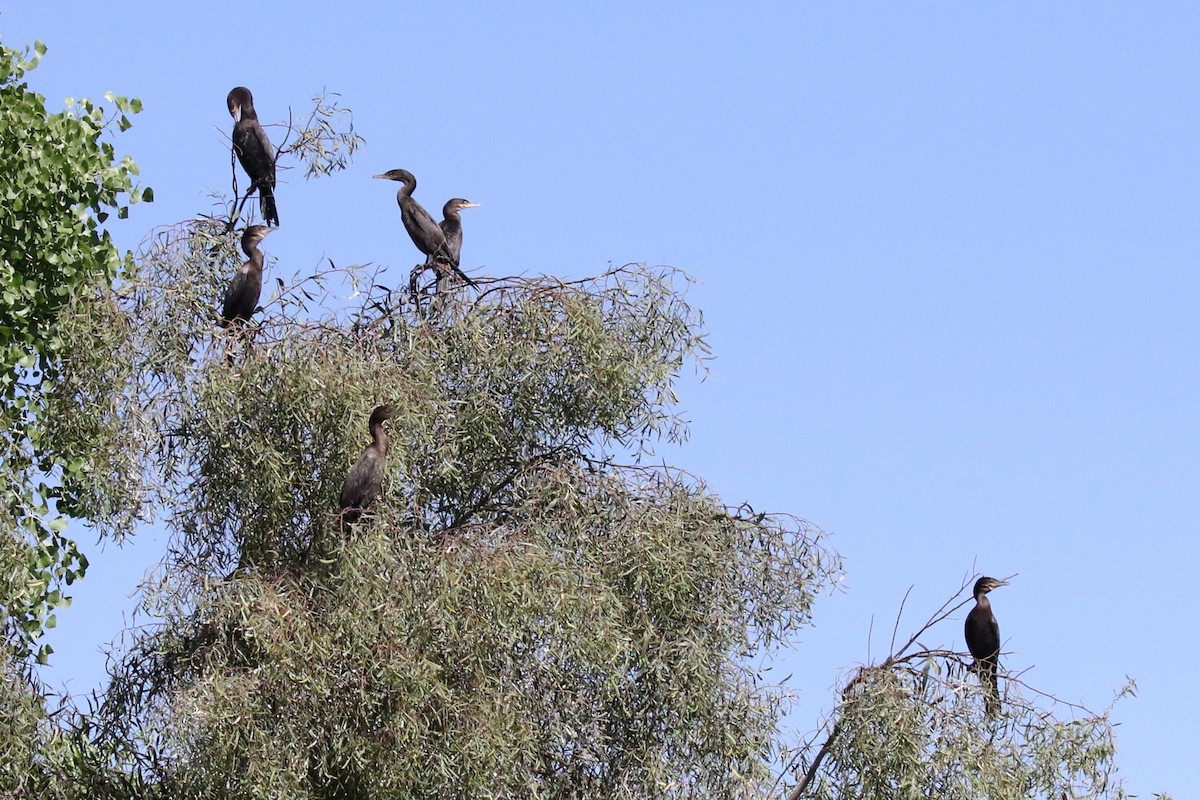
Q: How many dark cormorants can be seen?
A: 6